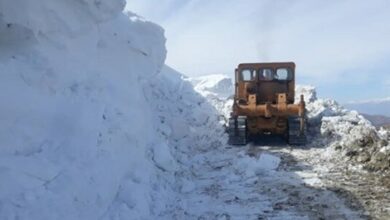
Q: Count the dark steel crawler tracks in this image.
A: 2